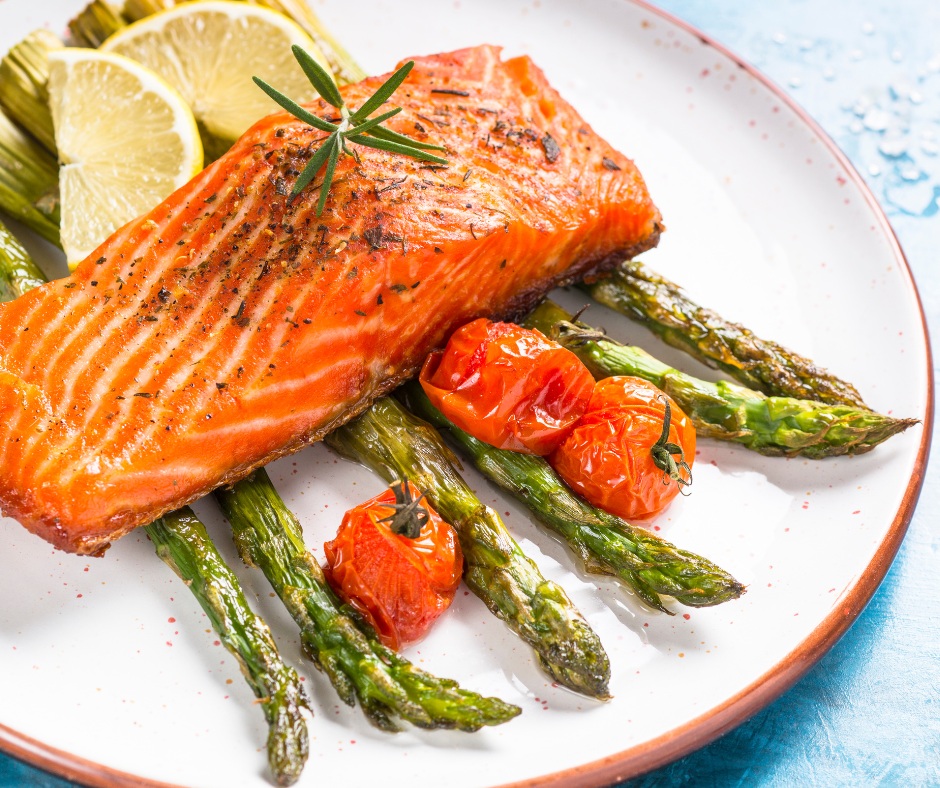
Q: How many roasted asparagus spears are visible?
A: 6